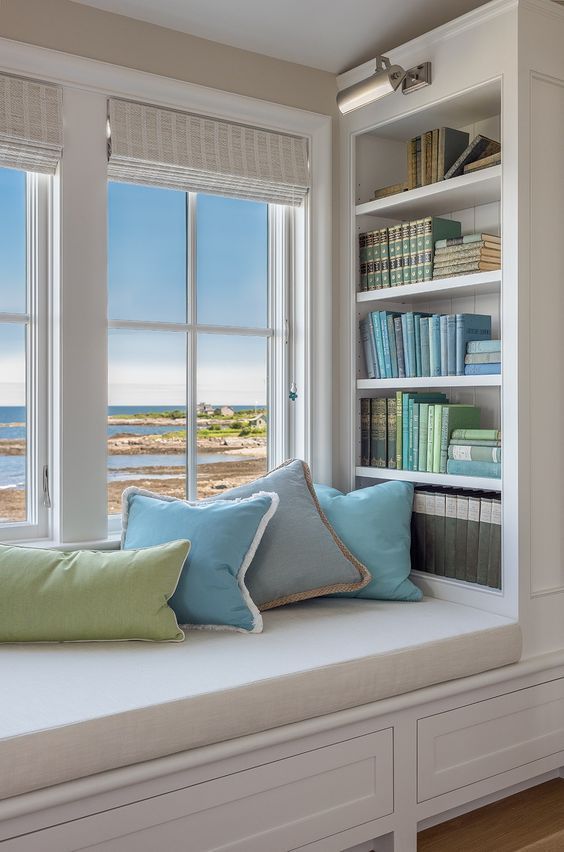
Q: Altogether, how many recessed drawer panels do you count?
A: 2